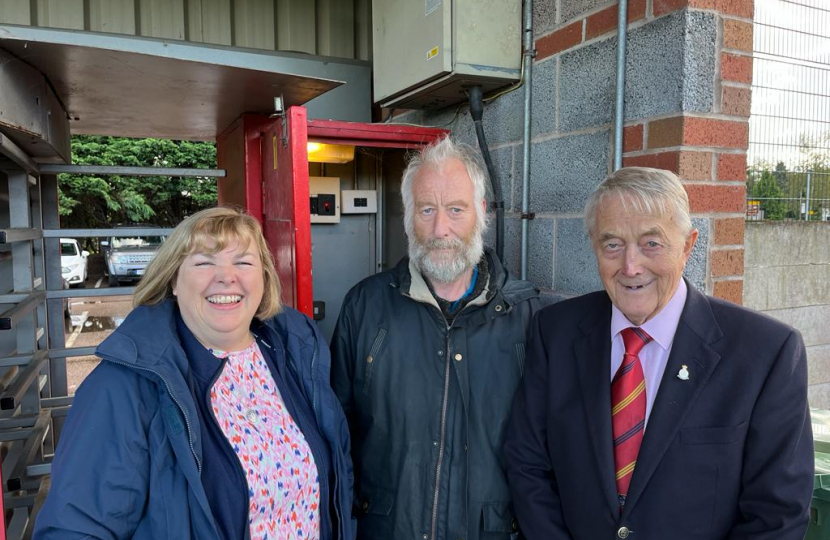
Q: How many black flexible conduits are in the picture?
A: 1